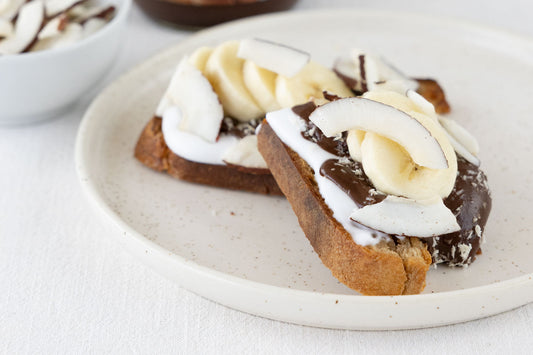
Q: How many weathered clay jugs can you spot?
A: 0